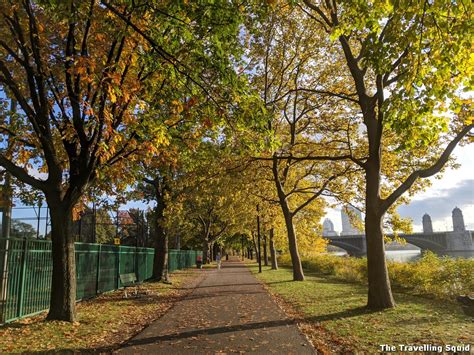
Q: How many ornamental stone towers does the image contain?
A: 4